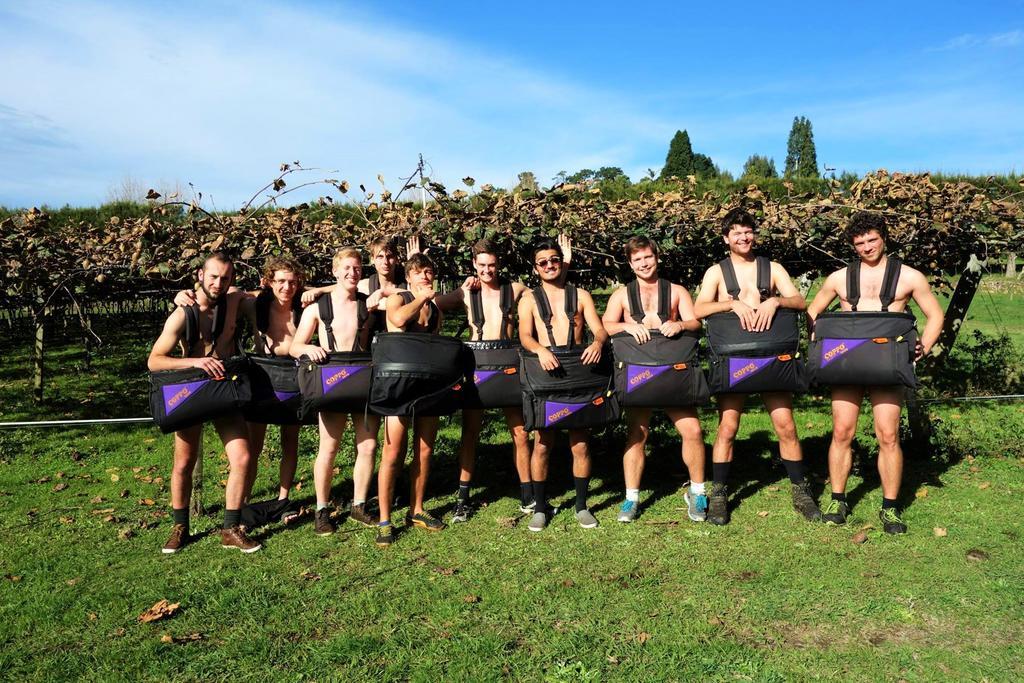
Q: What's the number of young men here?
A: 10